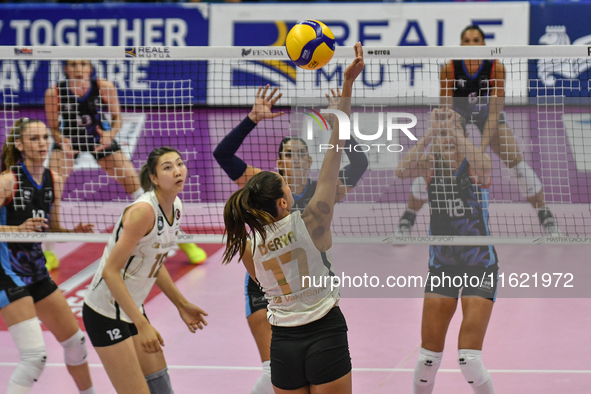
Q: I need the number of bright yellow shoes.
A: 2